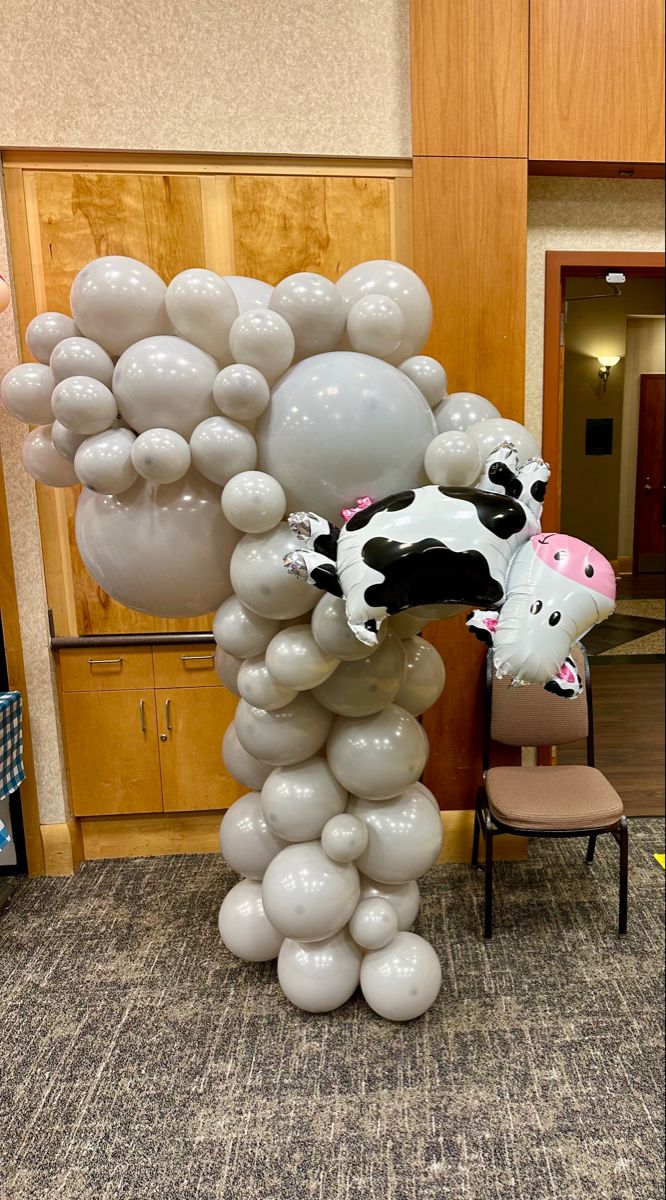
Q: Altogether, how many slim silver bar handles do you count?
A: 4